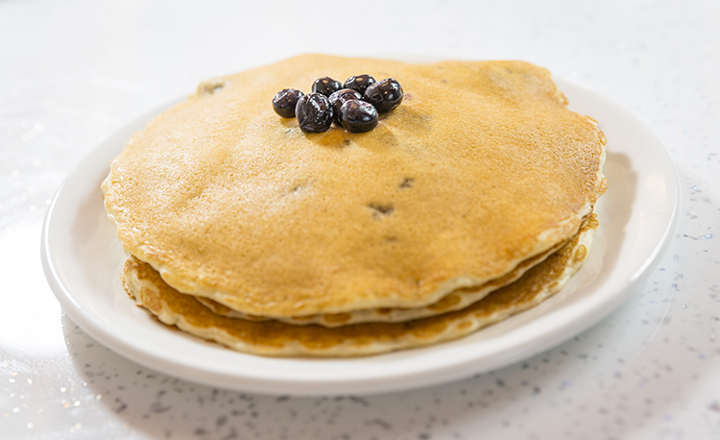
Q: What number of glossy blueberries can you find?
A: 7